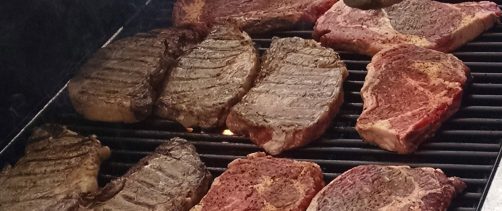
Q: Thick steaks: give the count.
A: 10